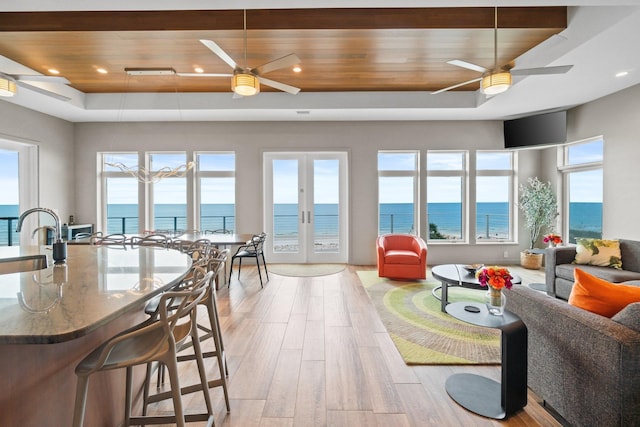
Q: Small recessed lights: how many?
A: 5